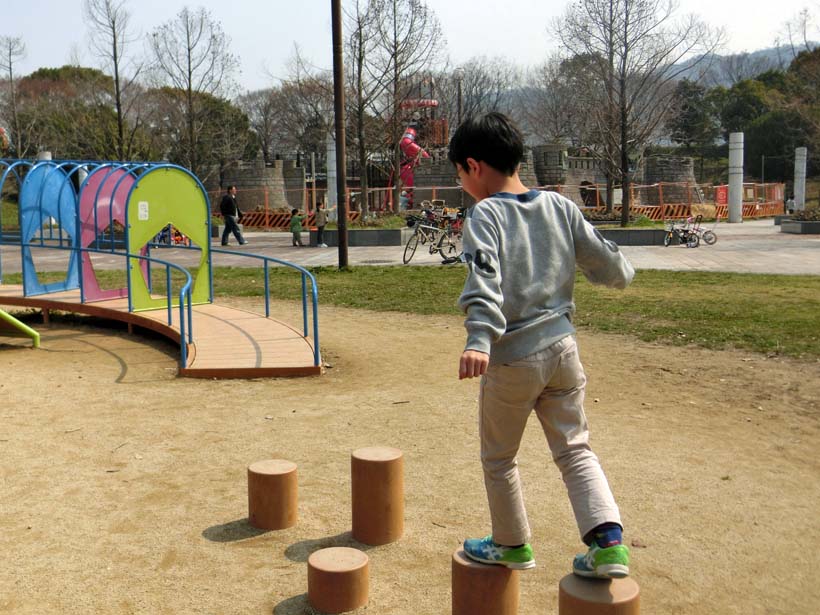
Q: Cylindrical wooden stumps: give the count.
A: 5